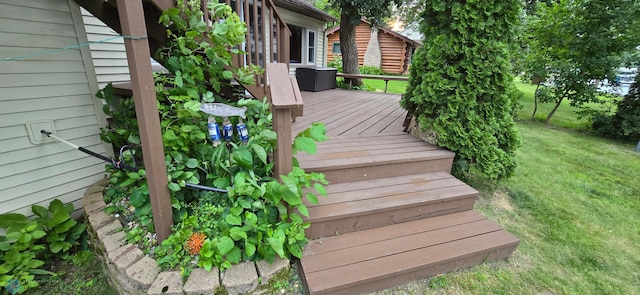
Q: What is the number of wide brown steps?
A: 3